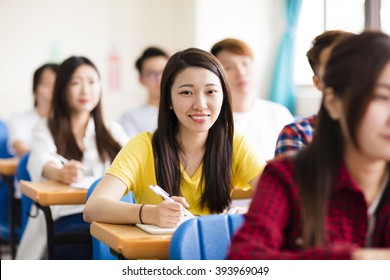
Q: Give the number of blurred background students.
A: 5